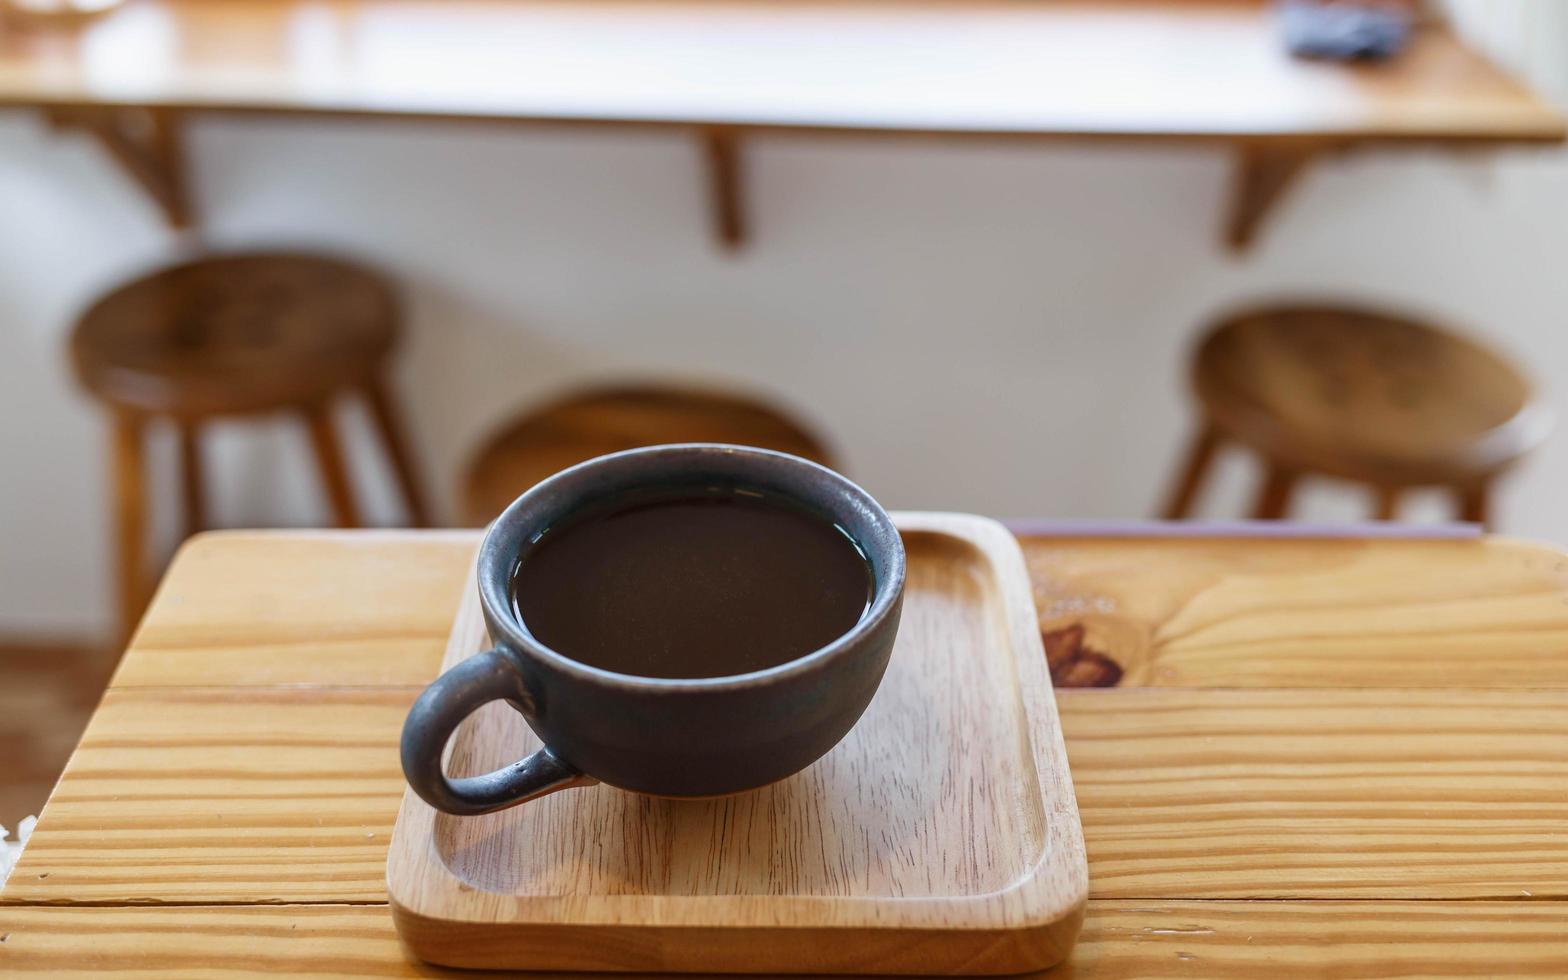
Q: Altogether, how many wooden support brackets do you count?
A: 3